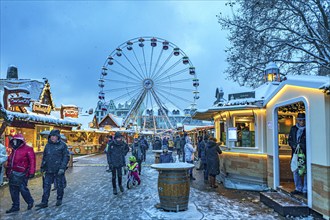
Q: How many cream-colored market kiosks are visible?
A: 1